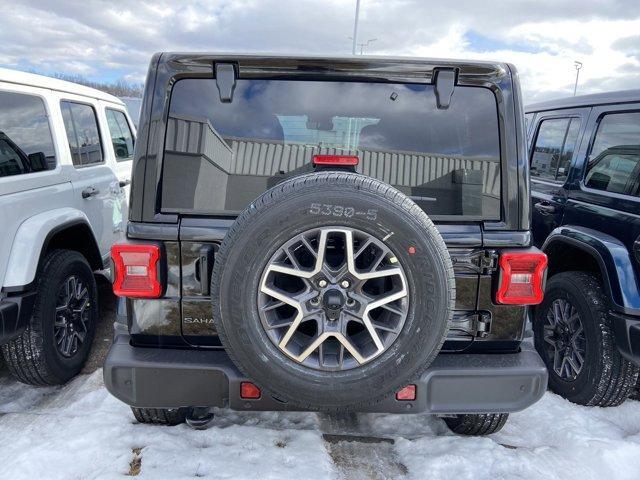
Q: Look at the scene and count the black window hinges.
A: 2